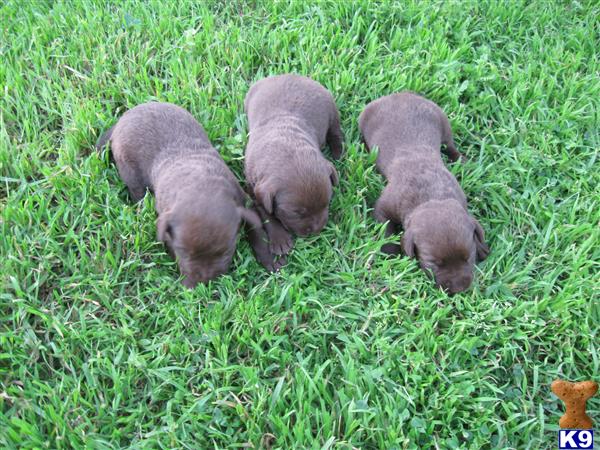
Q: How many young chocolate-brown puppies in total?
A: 3